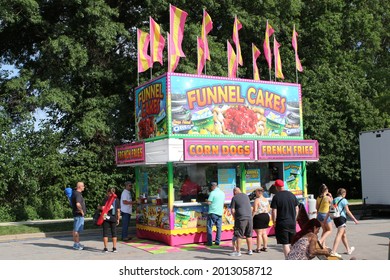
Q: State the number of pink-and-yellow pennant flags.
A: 12